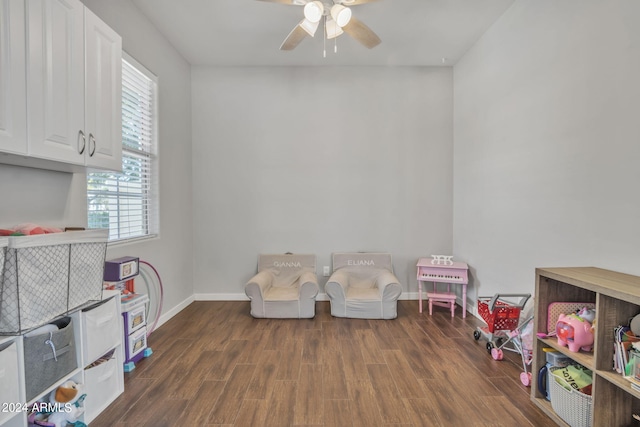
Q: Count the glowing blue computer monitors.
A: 0